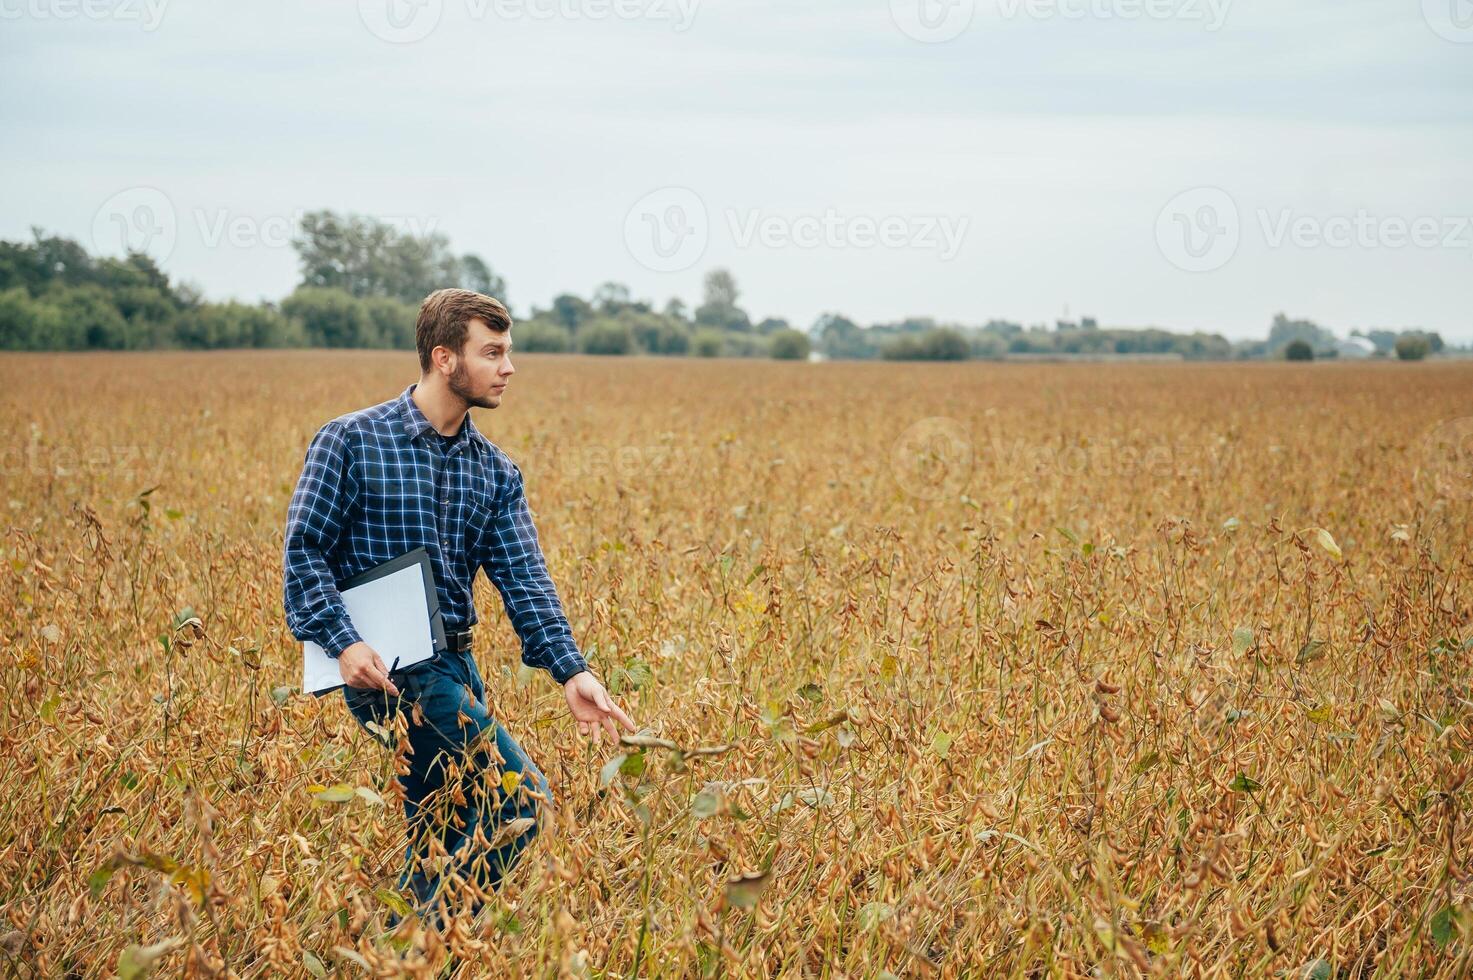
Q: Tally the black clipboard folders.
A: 1